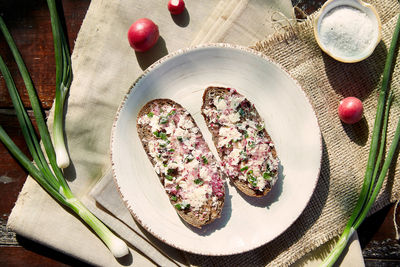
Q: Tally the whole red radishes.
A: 3